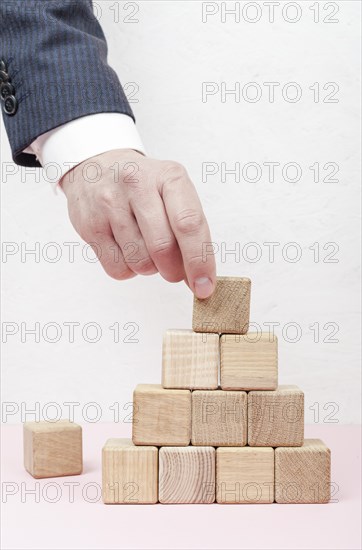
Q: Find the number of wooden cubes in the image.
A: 11